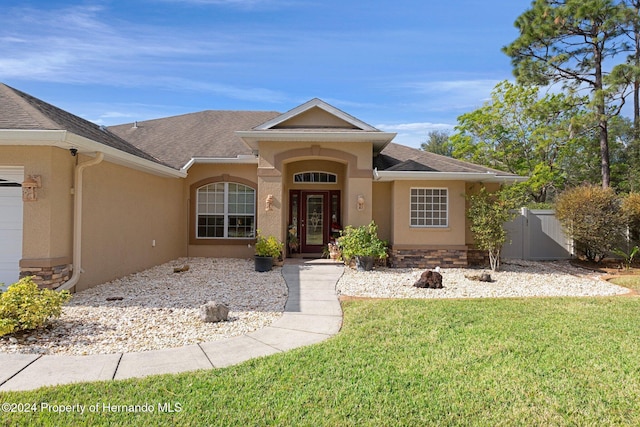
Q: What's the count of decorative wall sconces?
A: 3